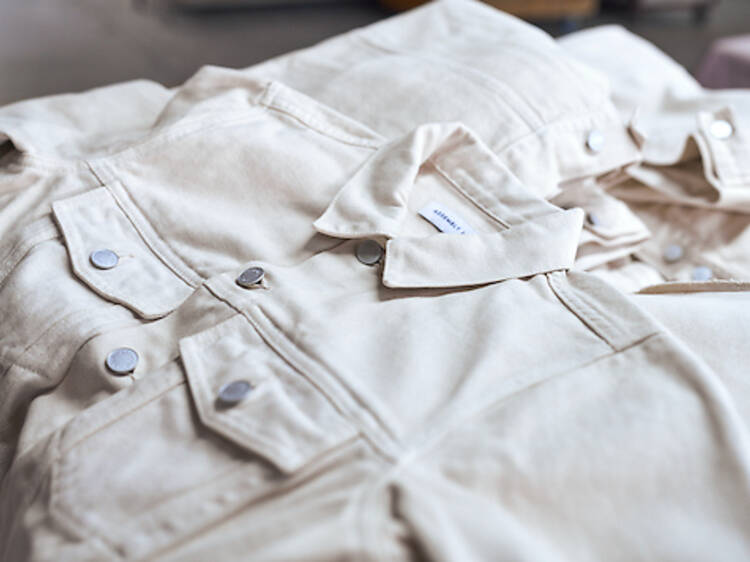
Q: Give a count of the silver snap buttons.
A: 10